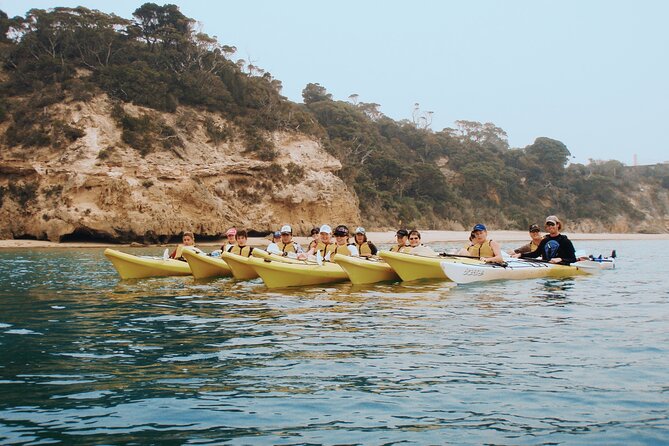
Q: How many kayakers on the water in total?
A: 15